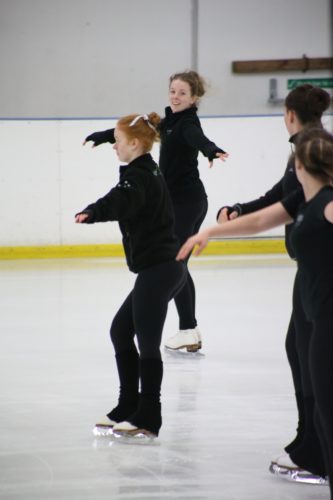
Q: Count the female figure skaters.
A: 4